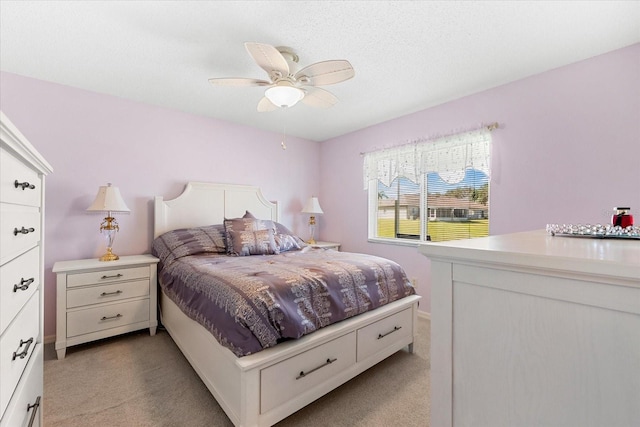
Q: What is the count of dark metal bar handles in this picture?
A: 10